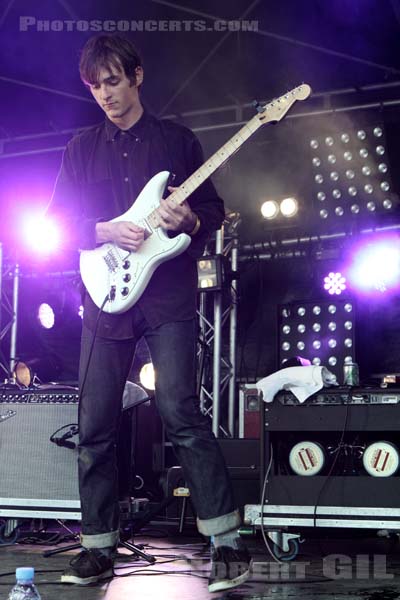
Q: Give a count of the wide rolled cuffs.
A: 2